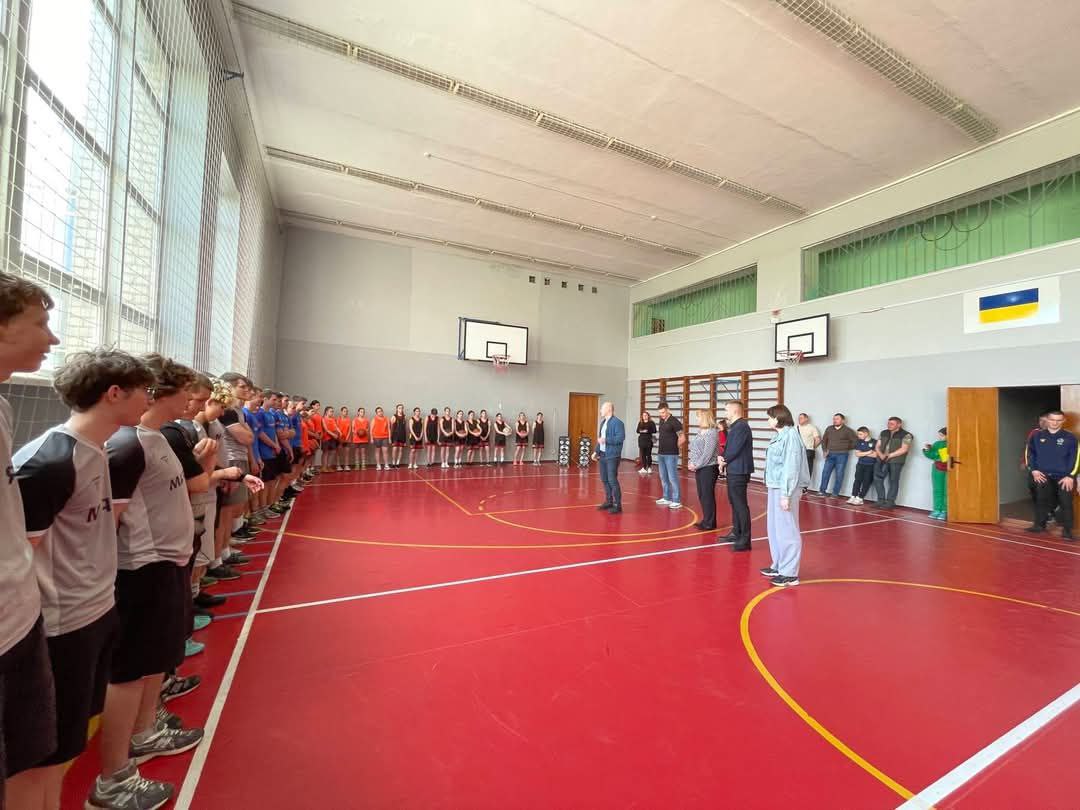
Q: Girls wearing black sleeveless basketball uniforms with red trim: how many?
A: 10